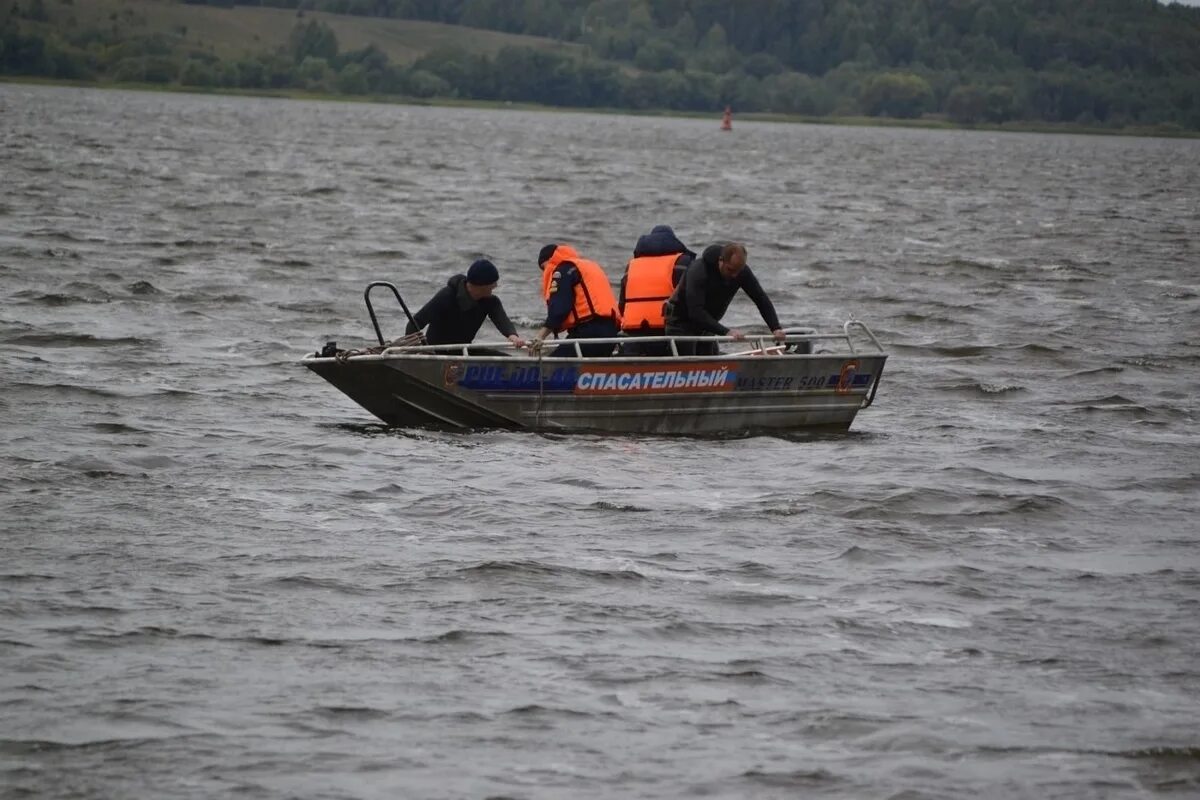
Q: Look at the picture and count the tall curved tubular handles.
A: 1